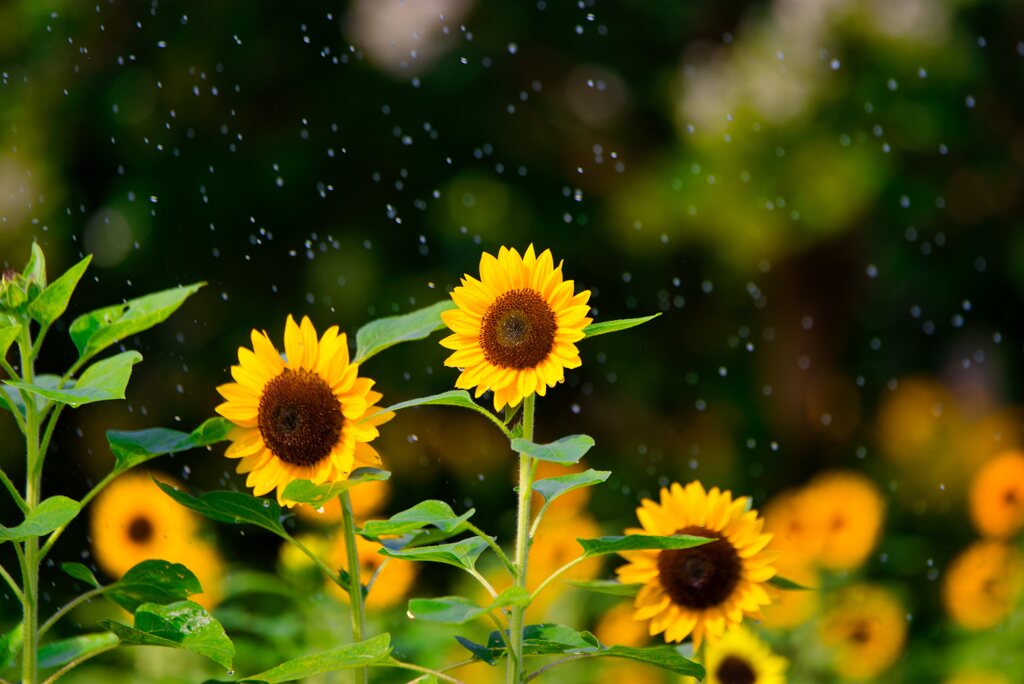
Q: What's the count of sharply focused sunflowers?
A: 3